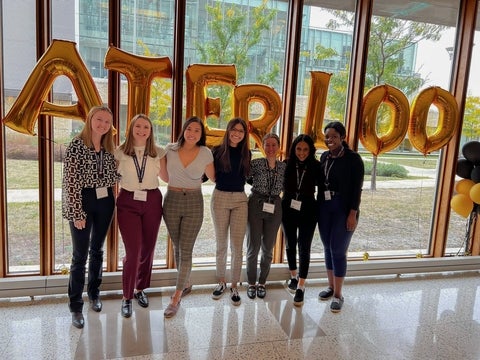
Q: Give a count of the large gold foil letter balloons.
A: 7